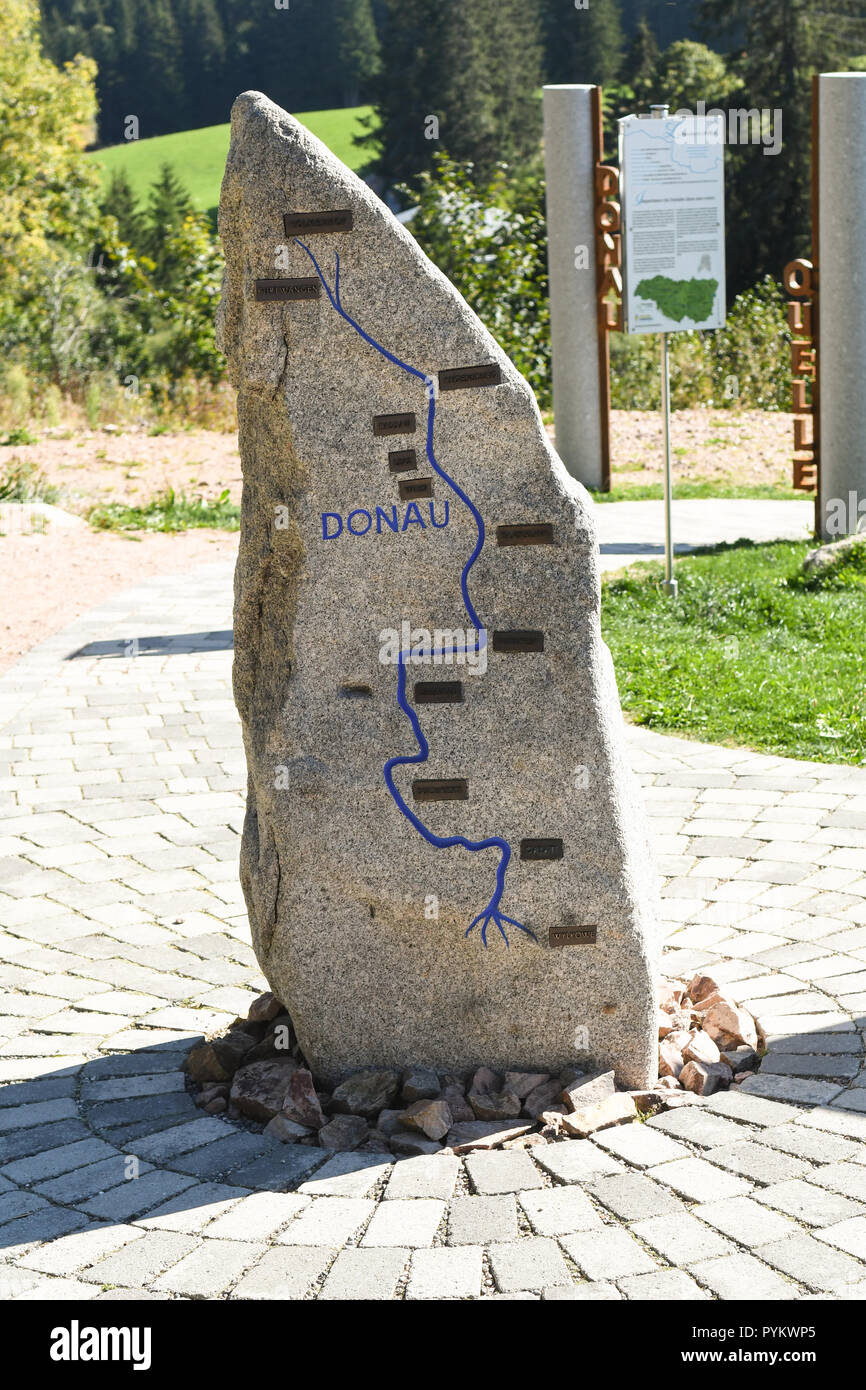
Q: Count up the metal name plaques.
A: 12